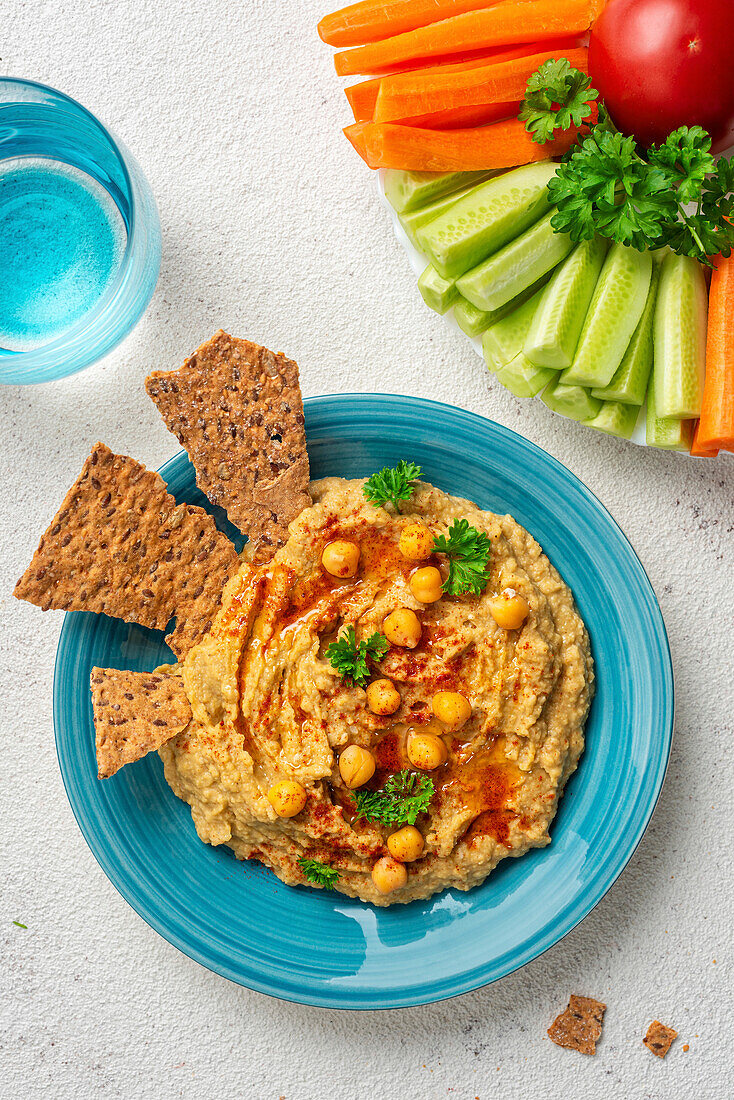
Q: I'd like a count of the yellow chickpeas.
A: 12